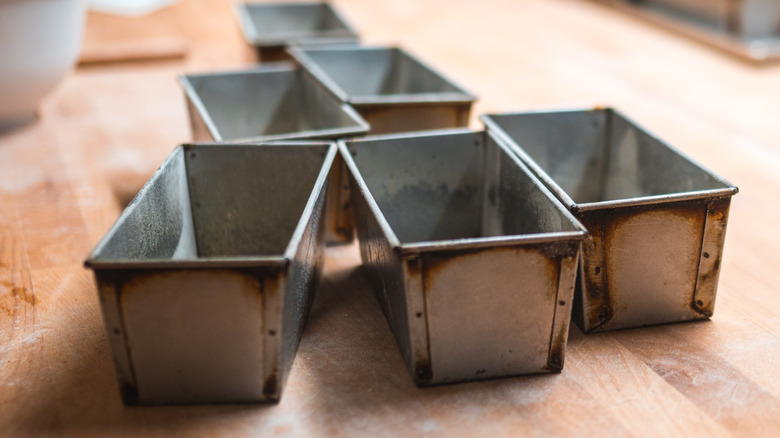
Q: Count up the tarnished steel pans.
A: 6